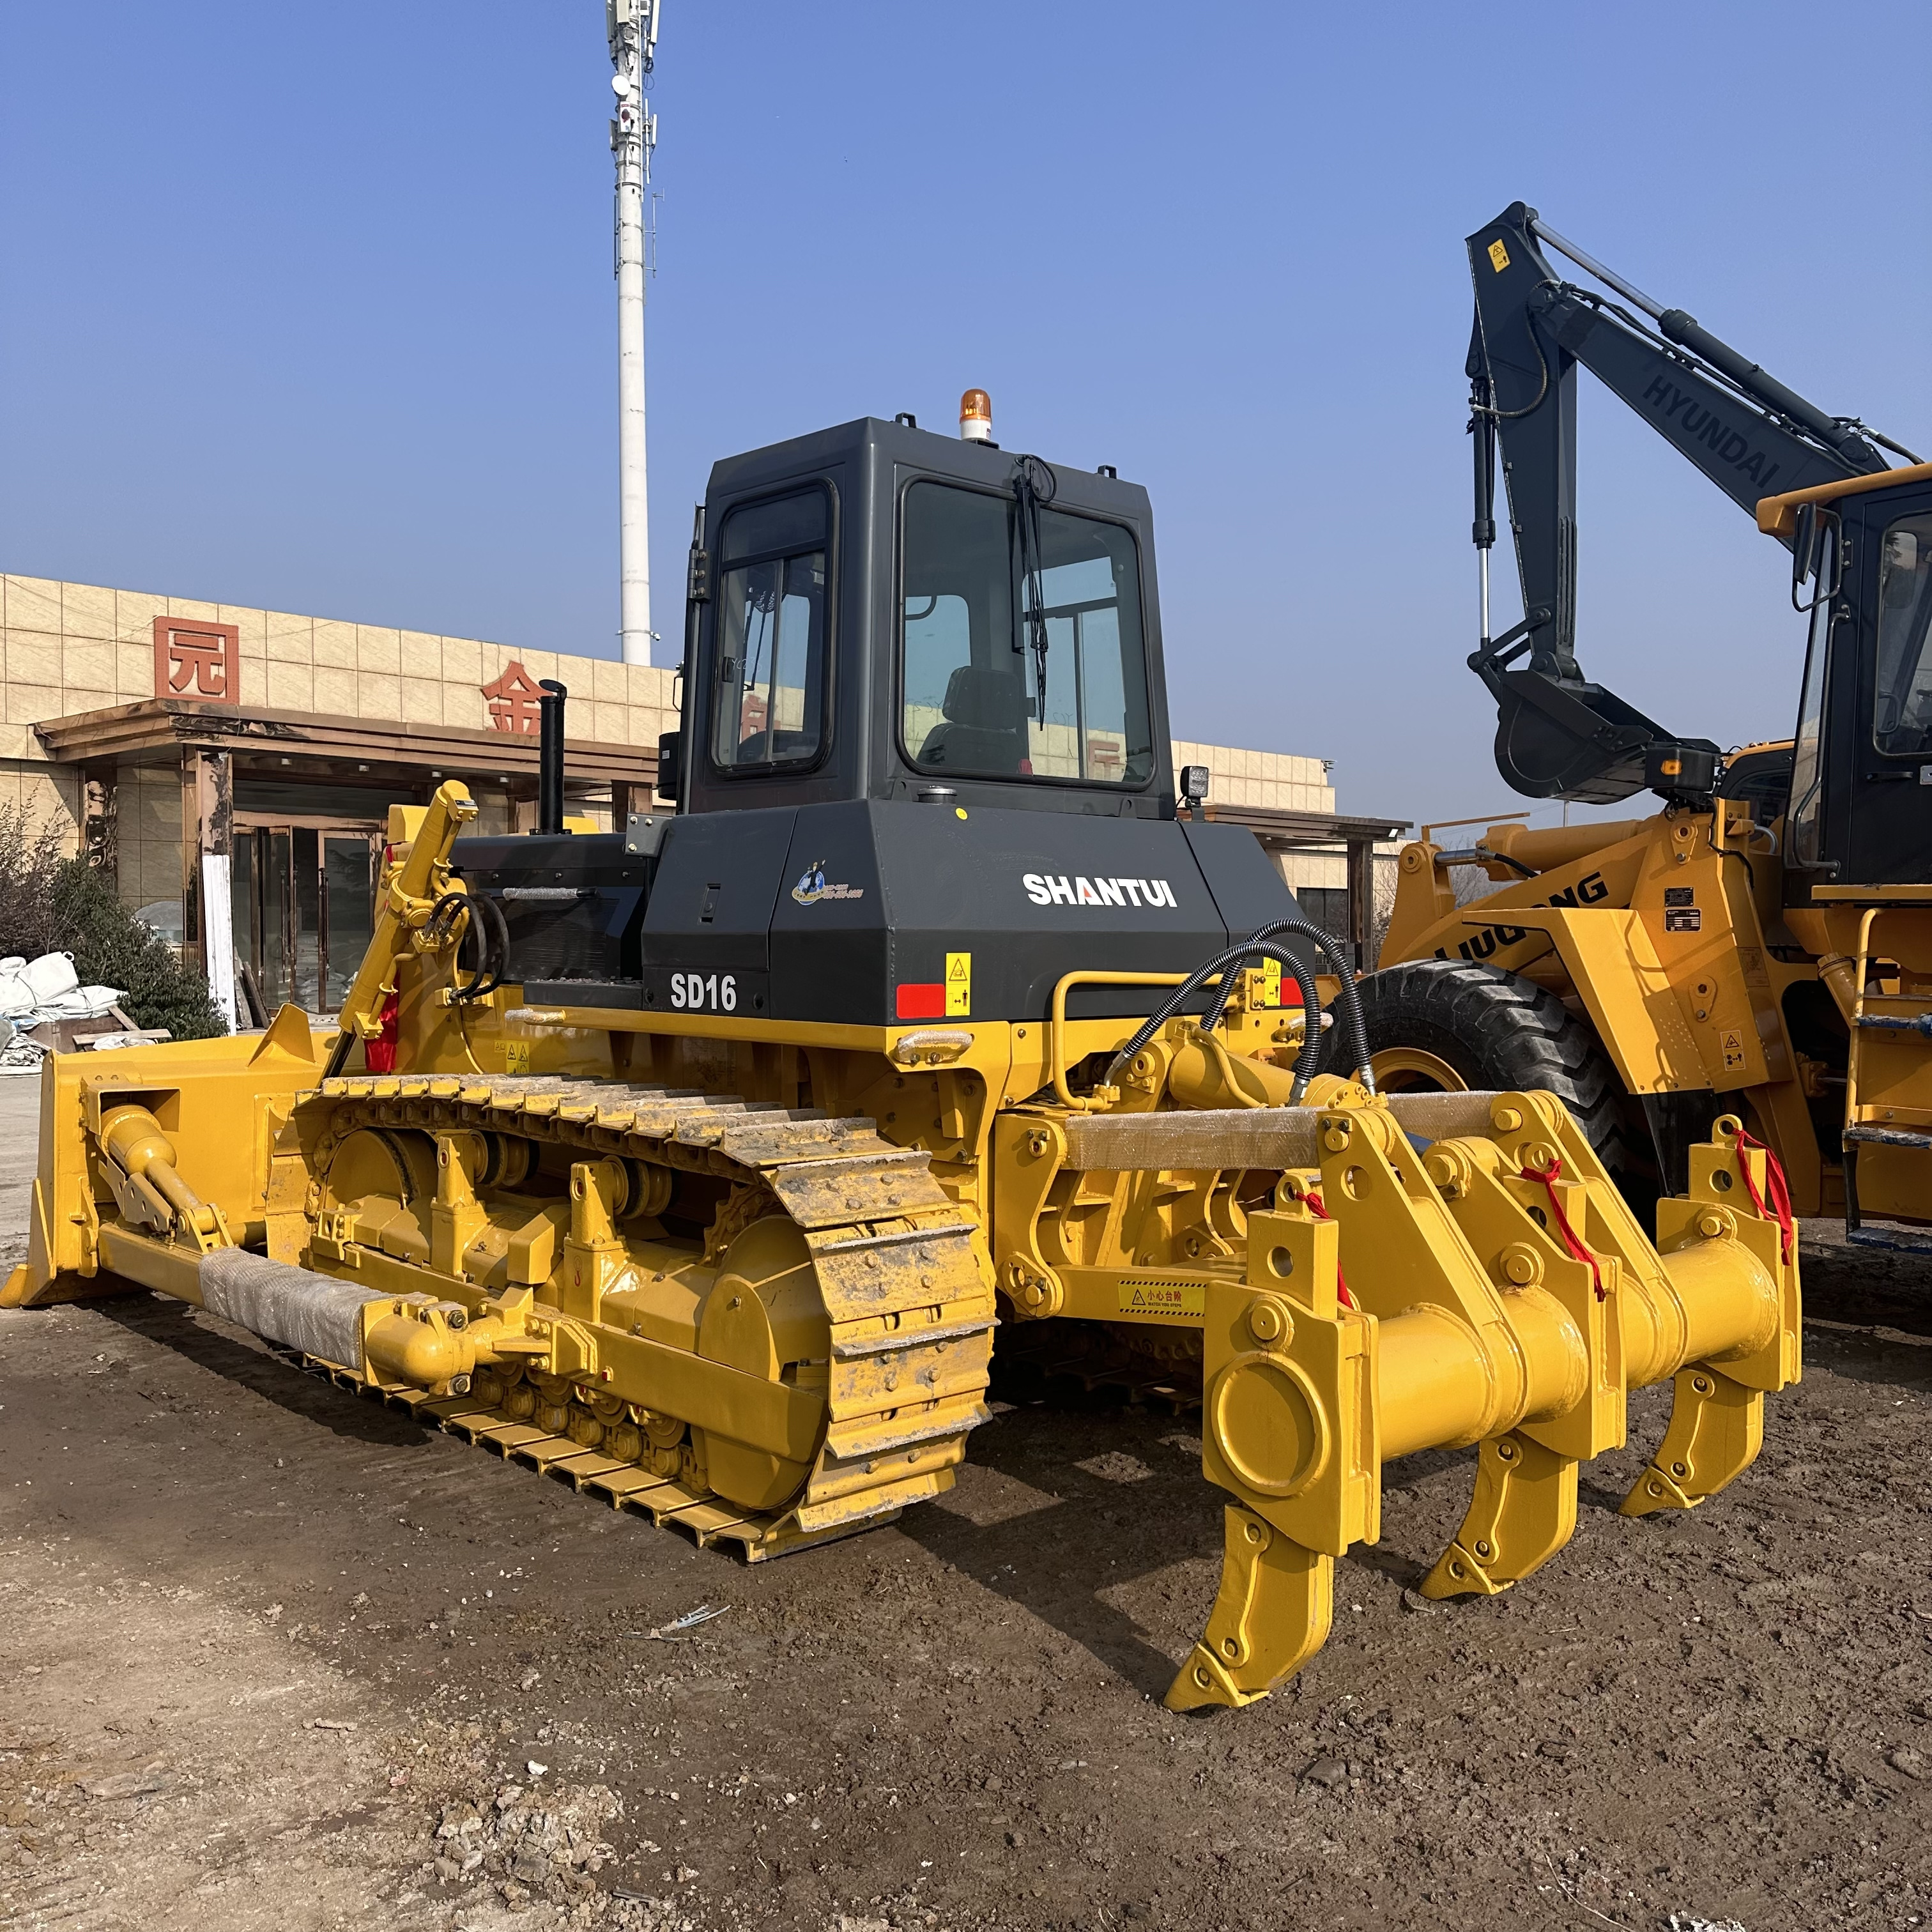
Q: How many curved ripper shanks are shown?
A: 3